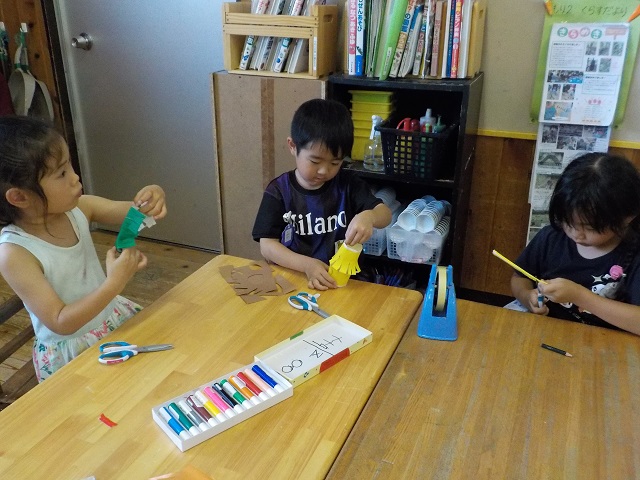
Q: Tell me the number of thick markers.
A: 12